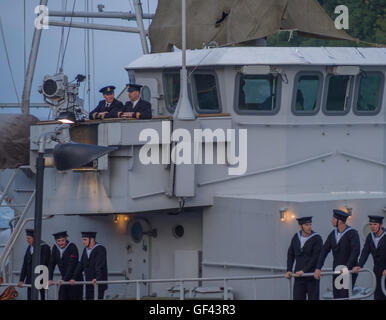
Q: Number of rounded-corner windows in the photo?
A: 6